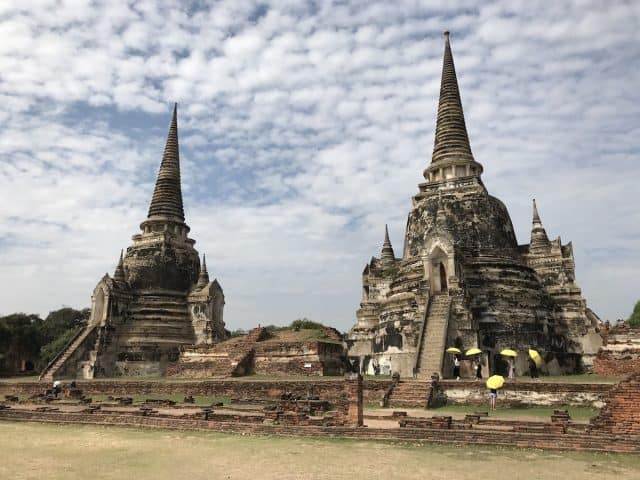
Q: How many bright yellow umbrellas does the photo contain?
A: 5